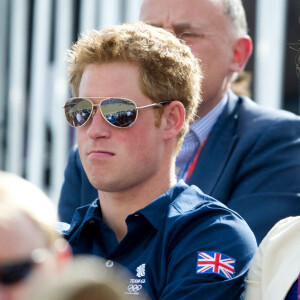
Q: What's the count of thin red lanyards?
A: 1